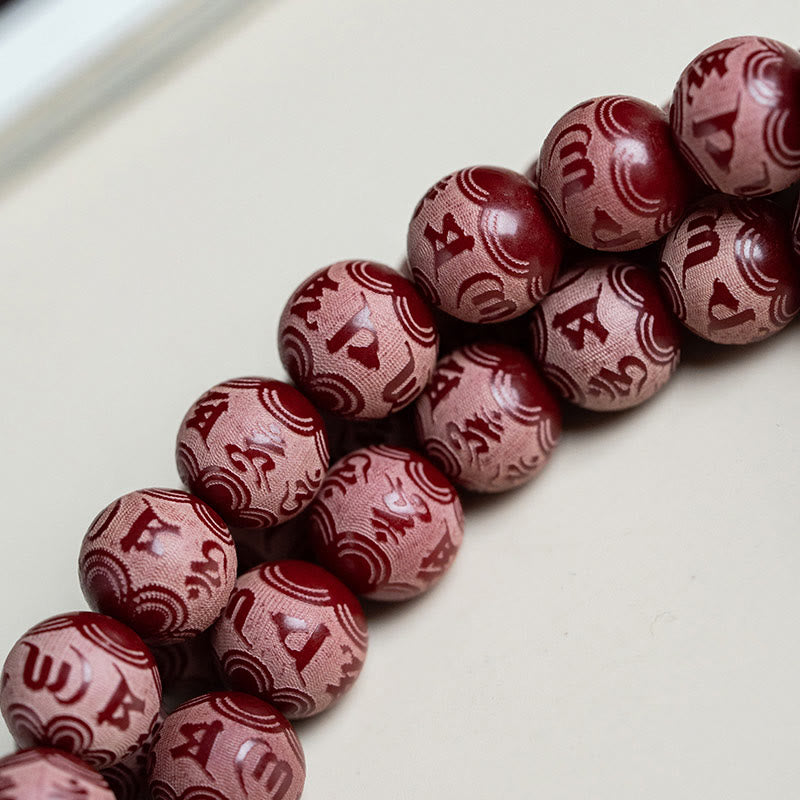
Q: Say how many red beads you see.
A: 14